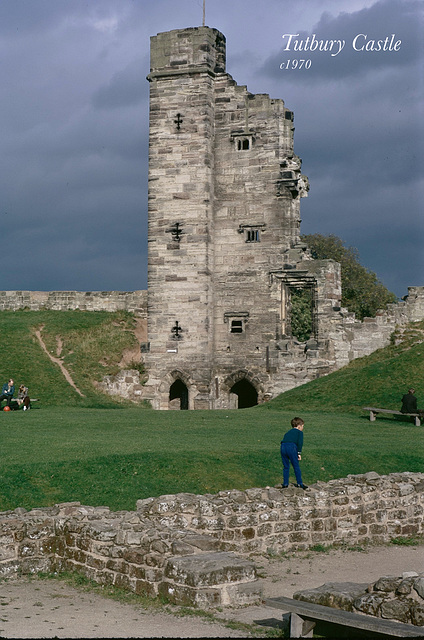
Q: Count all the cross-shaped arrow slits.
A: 3